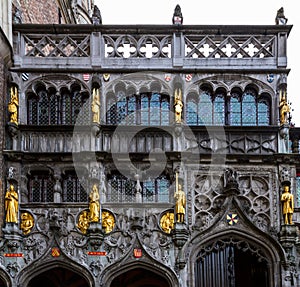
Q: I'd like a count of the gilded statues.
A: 8